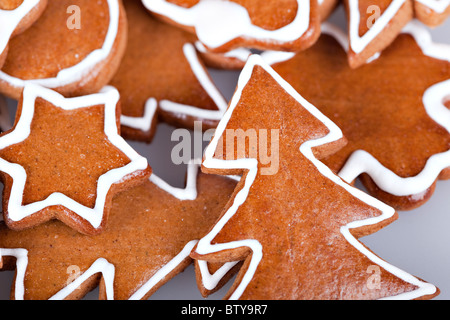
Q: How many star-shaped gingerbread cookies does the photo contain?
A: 1